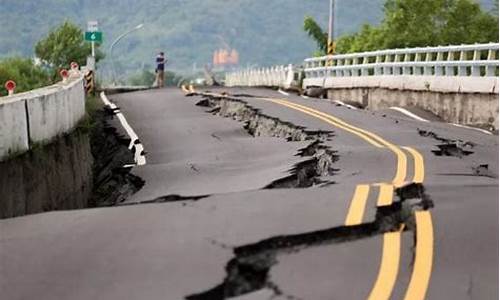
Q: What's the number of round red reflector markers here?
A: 3